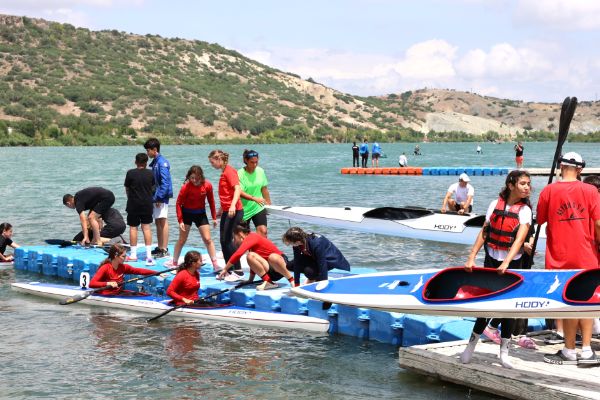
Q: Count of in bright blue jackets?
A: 3